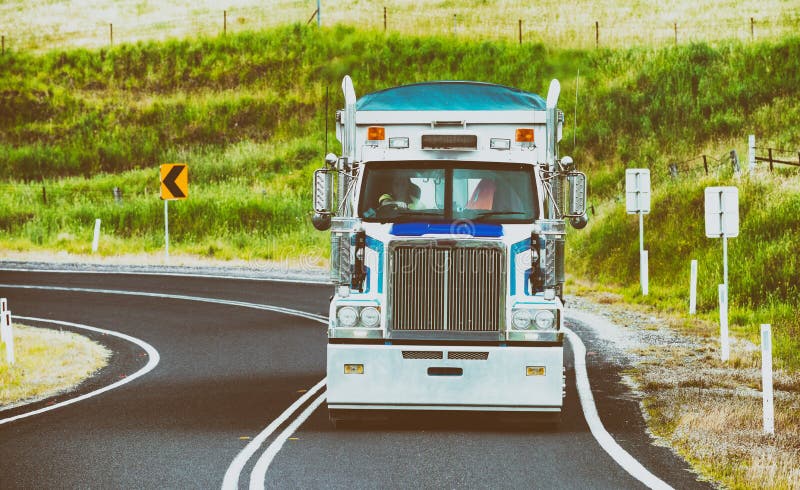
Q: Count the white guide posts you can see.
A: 7